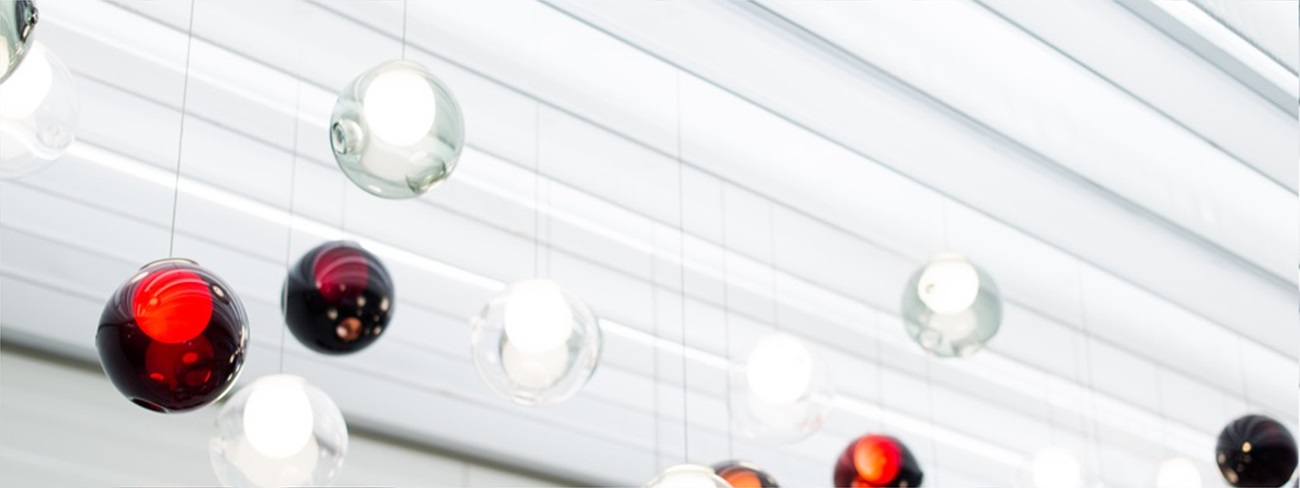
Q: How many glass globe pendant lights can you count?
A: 15